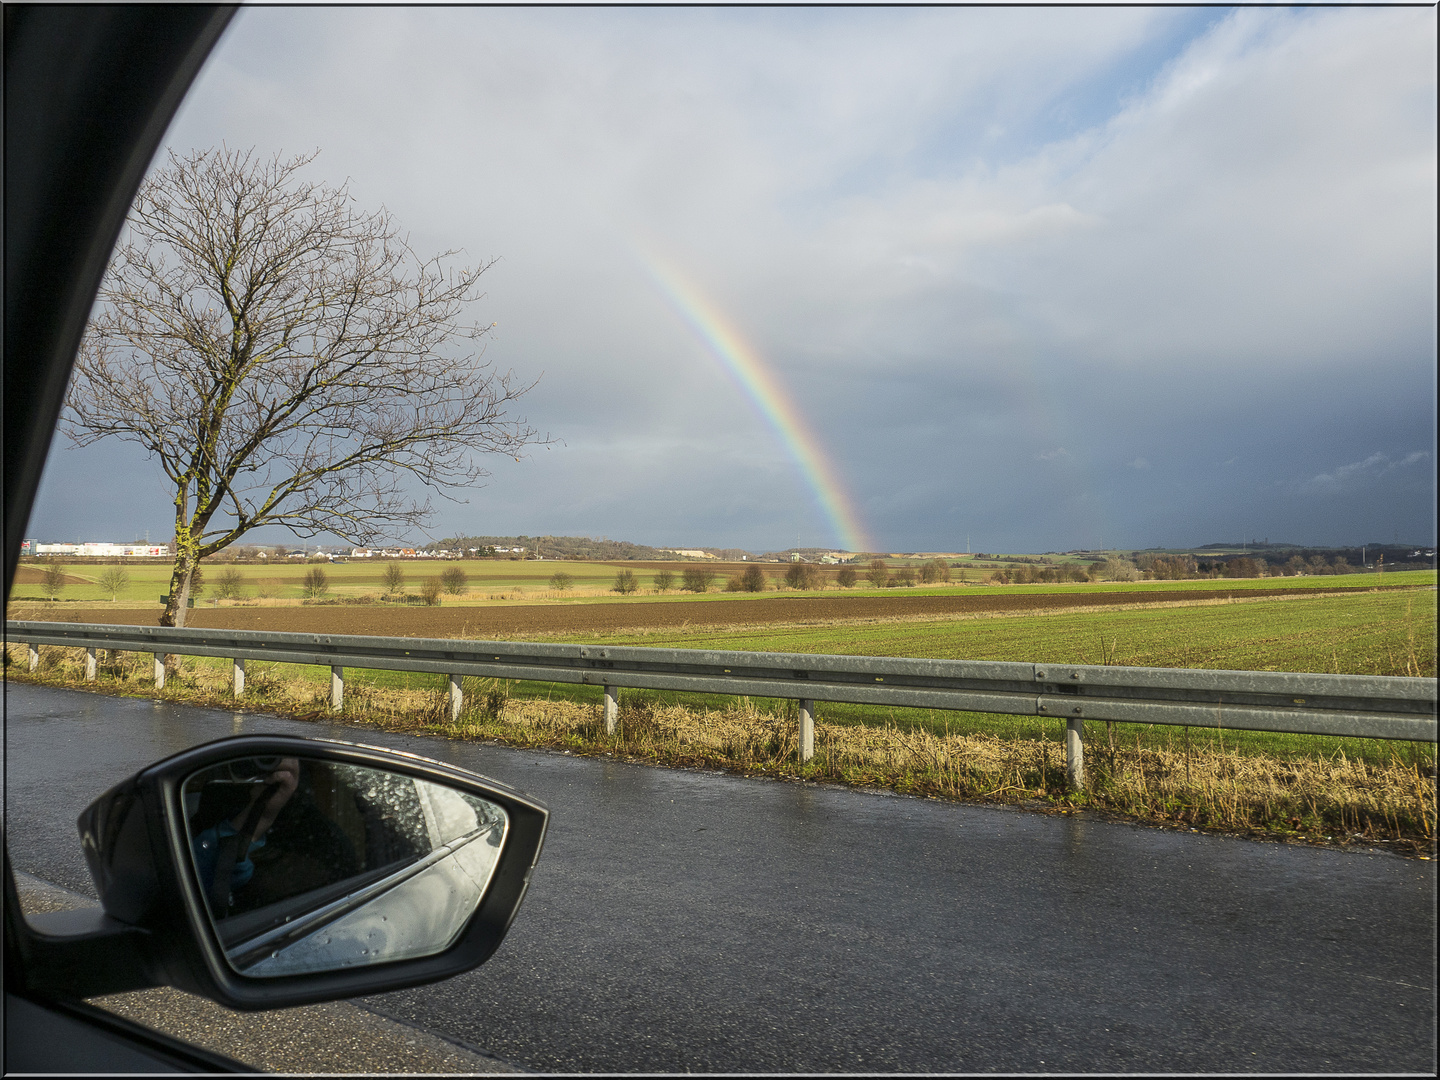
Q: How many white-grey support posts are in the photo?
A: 9